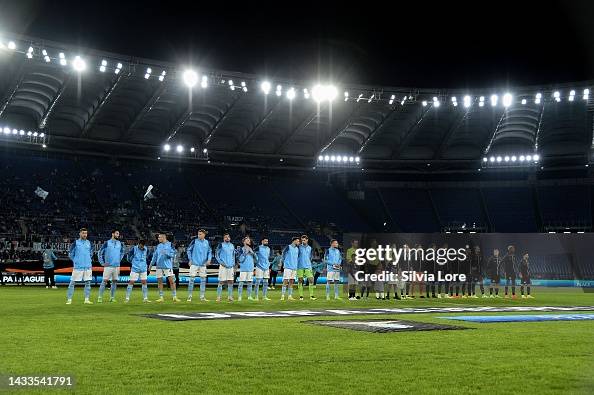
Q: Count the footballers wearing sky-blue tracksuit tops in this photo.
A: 11